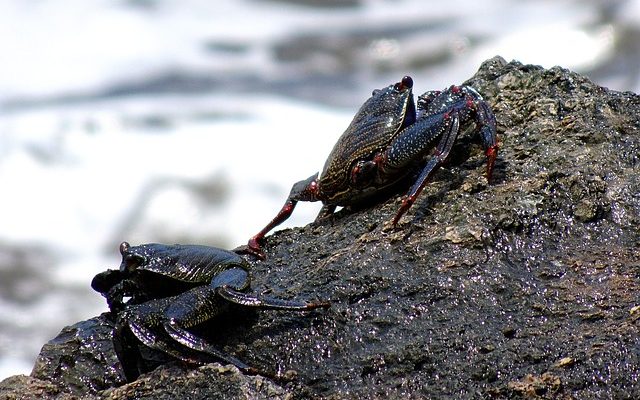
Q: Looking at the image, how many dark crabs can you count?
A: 2